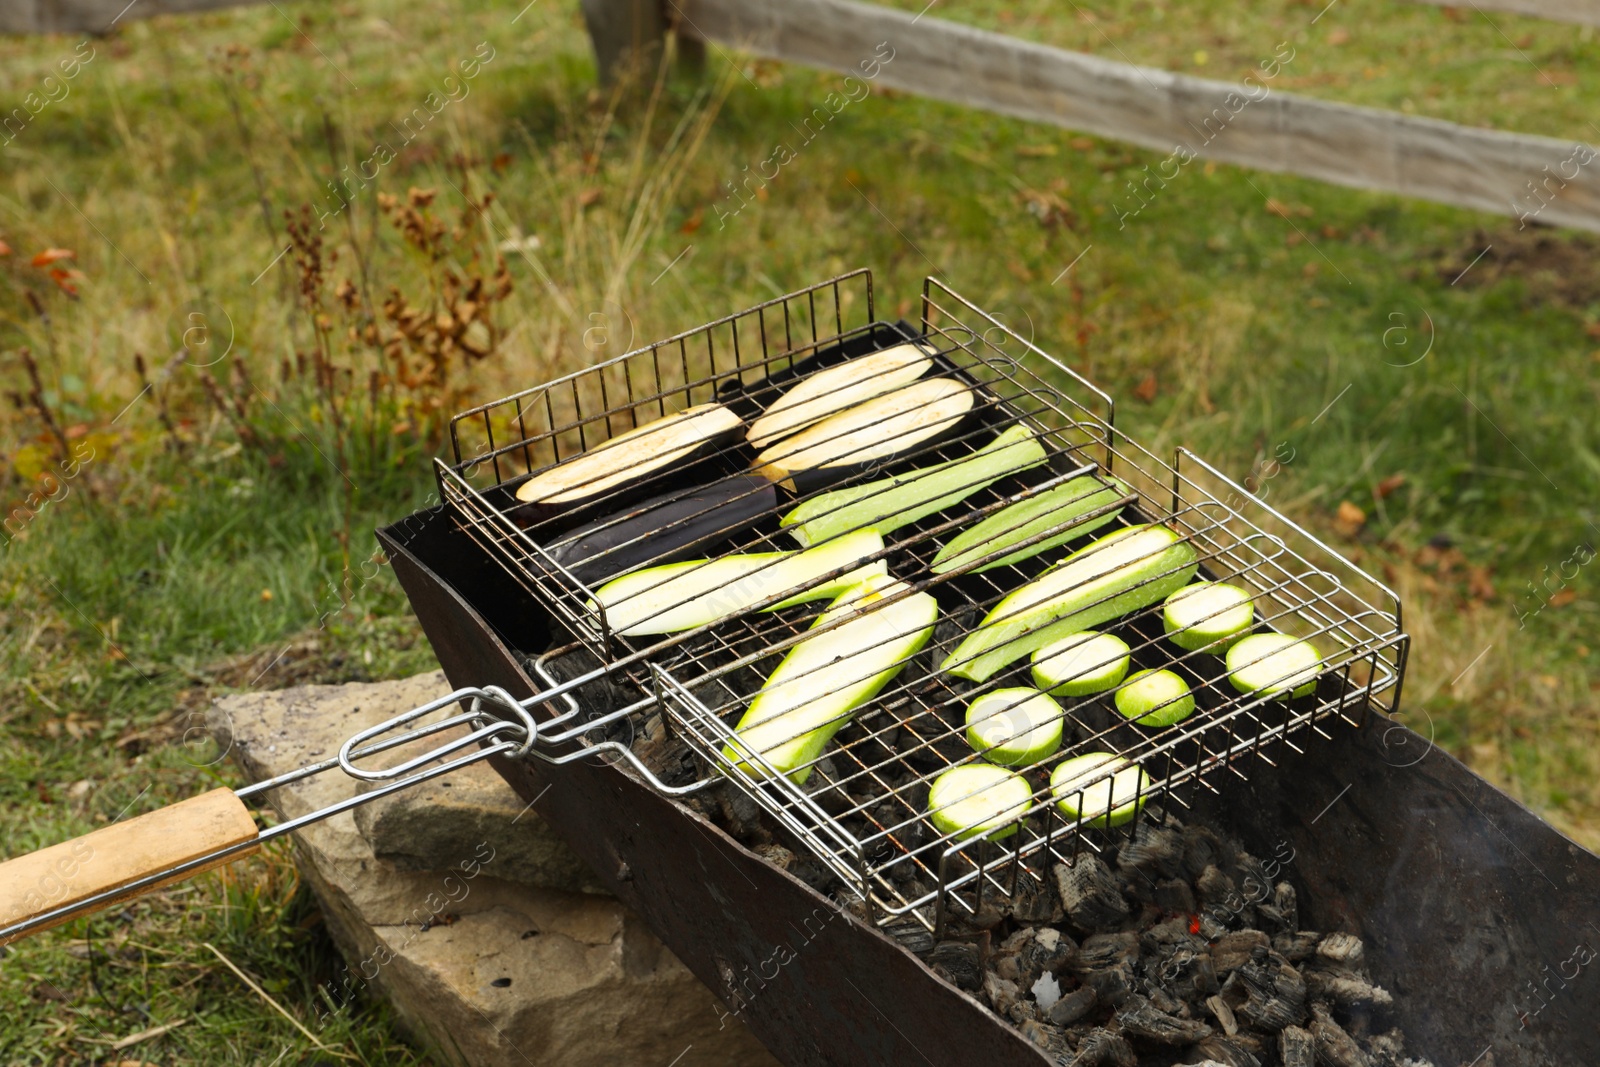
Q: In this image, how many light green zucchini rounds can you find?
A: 7